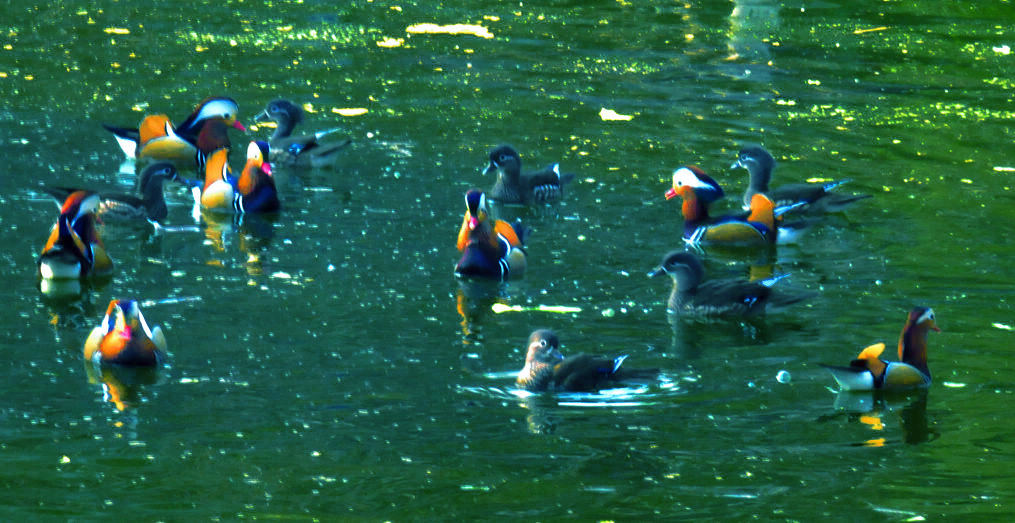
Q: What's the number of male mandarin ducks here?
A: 7